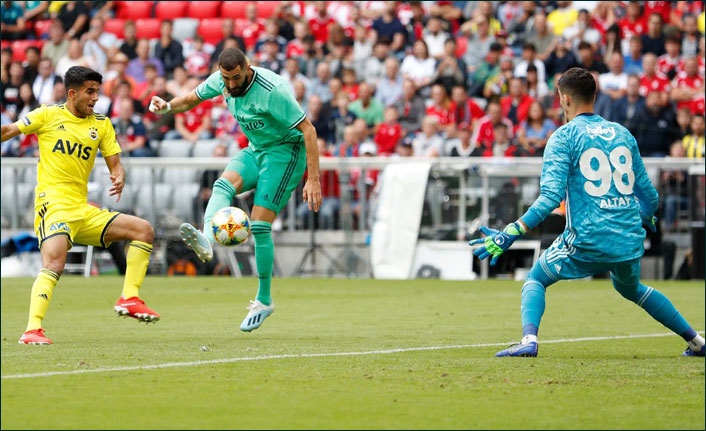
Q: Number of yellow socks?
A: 2